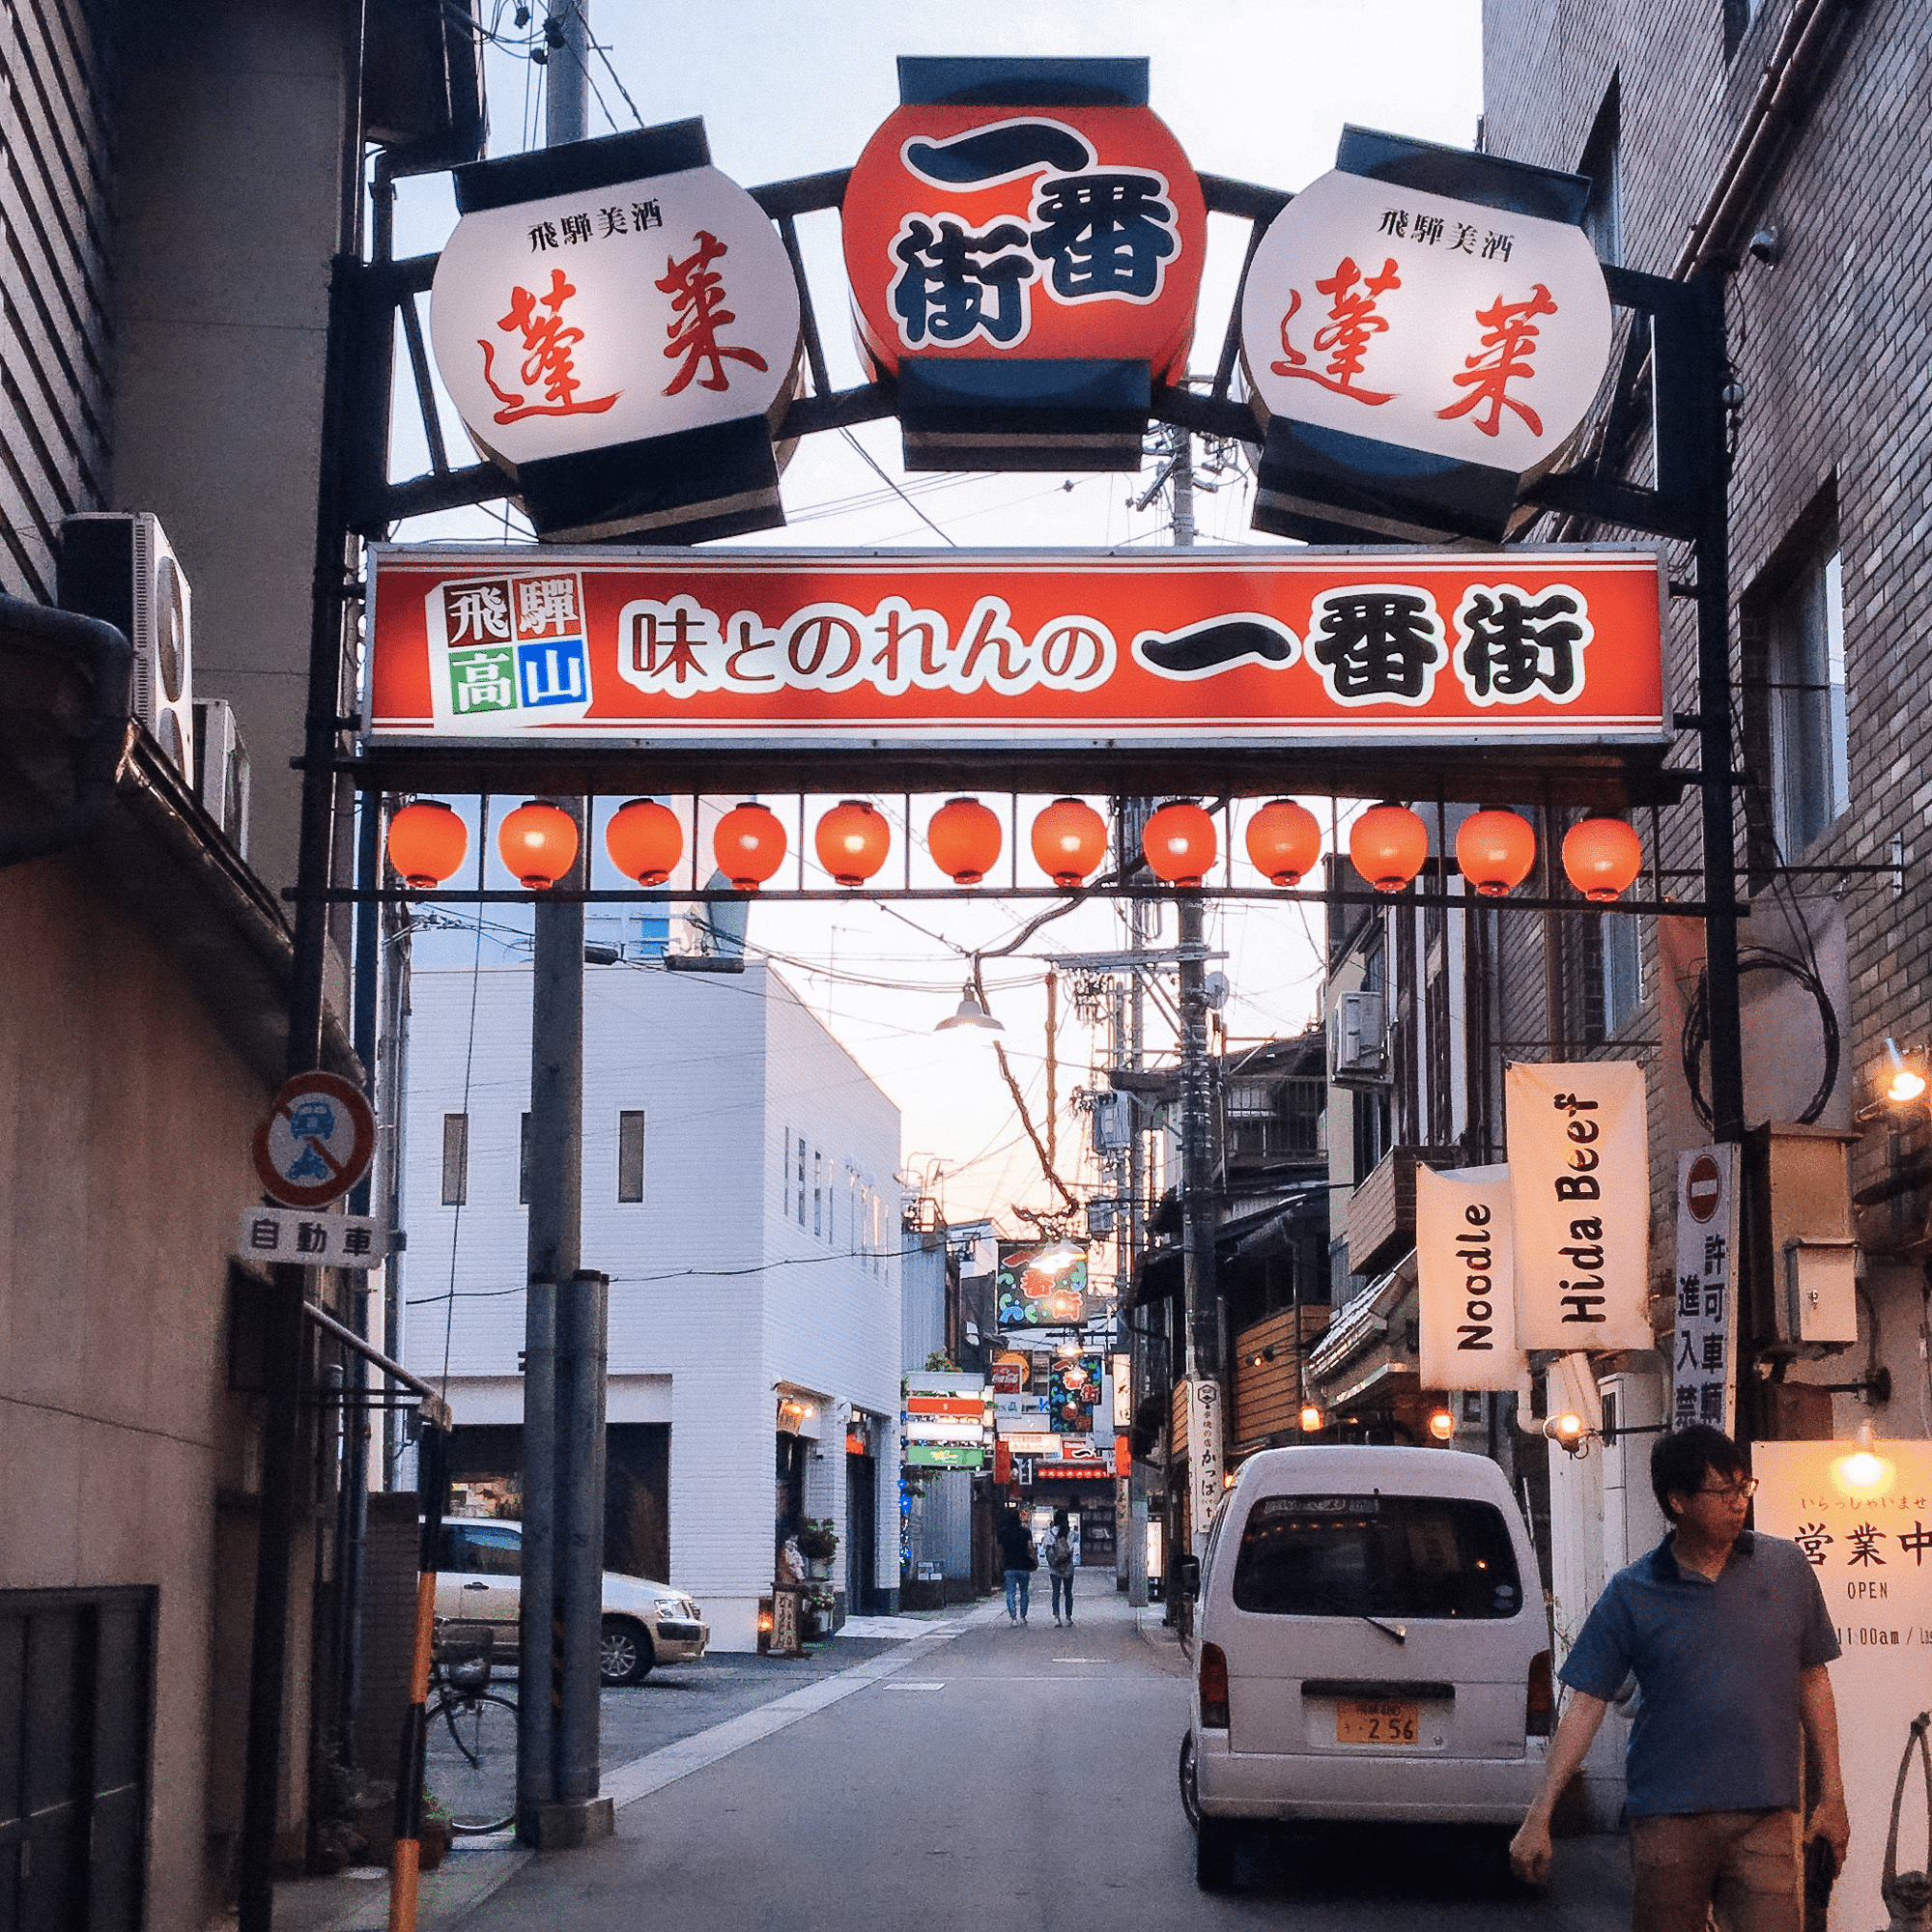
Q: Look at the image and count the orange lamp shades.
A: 12